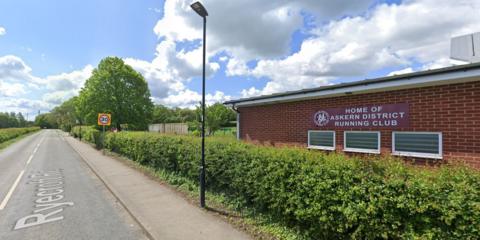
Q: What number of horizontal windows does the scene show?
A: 3